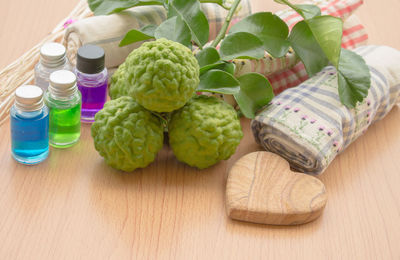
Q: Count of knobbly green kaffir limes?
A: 4